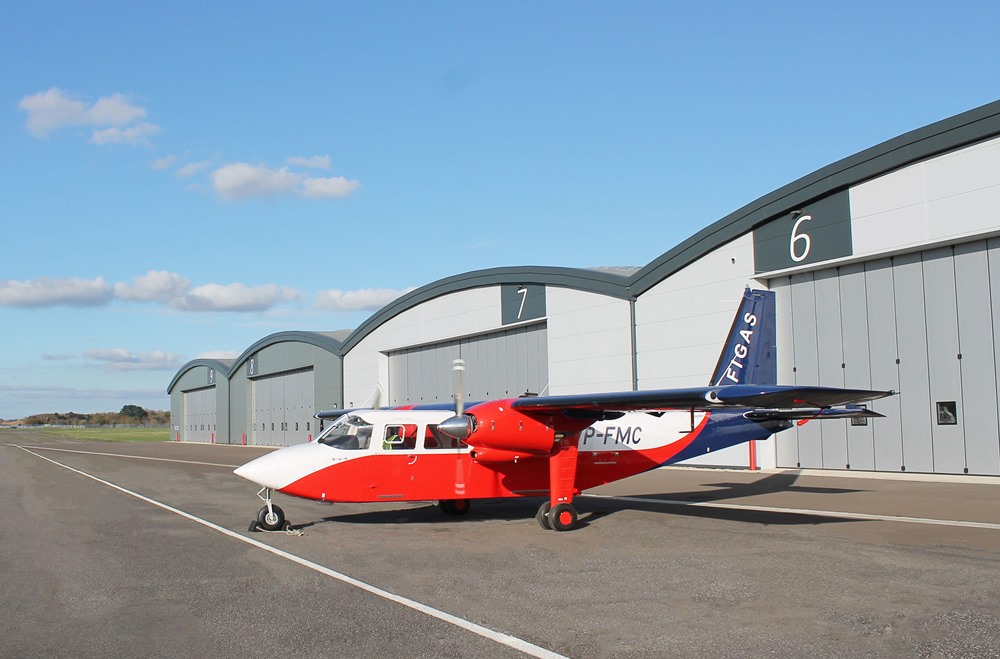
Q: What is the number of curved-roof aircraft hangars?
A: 4